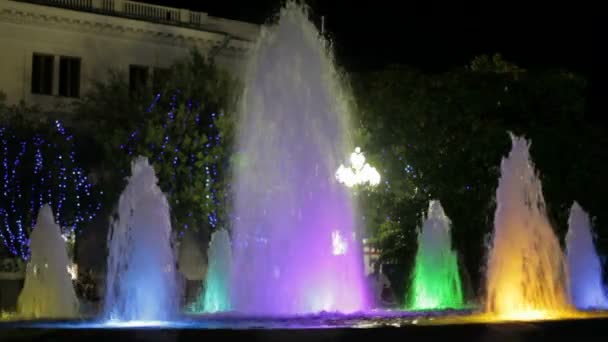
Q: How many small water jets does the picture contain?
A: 6